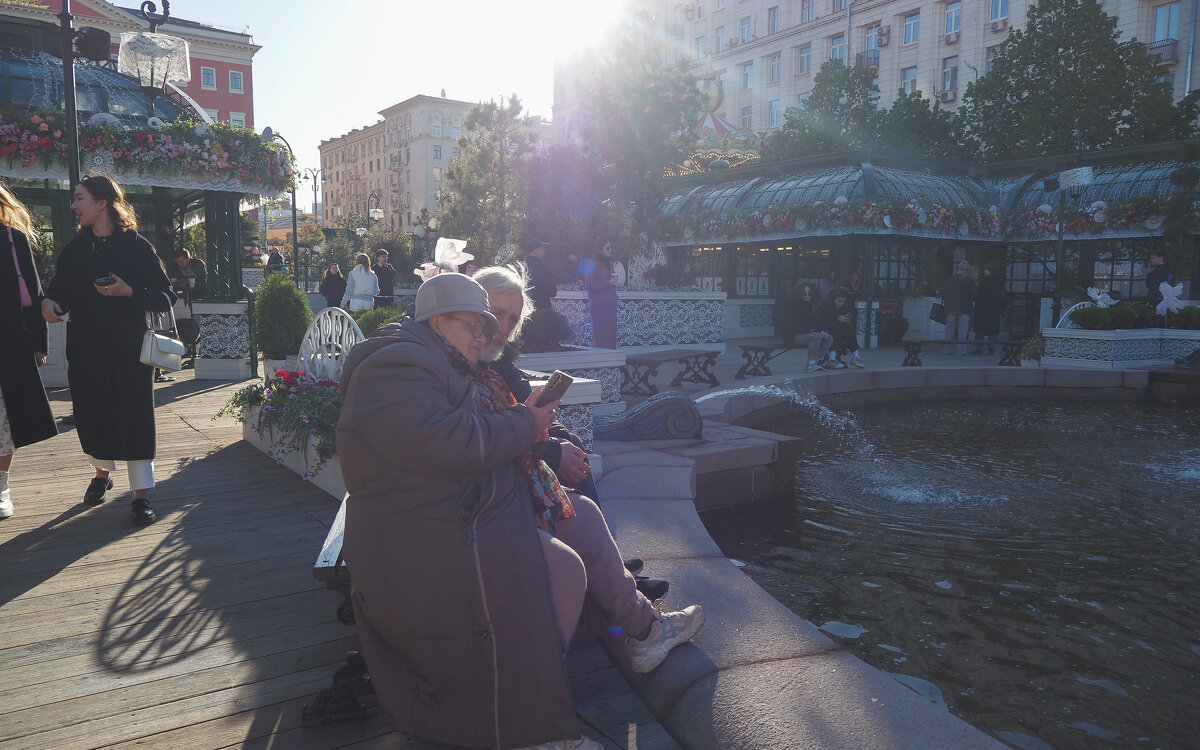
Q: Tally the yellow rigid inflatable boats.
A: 0